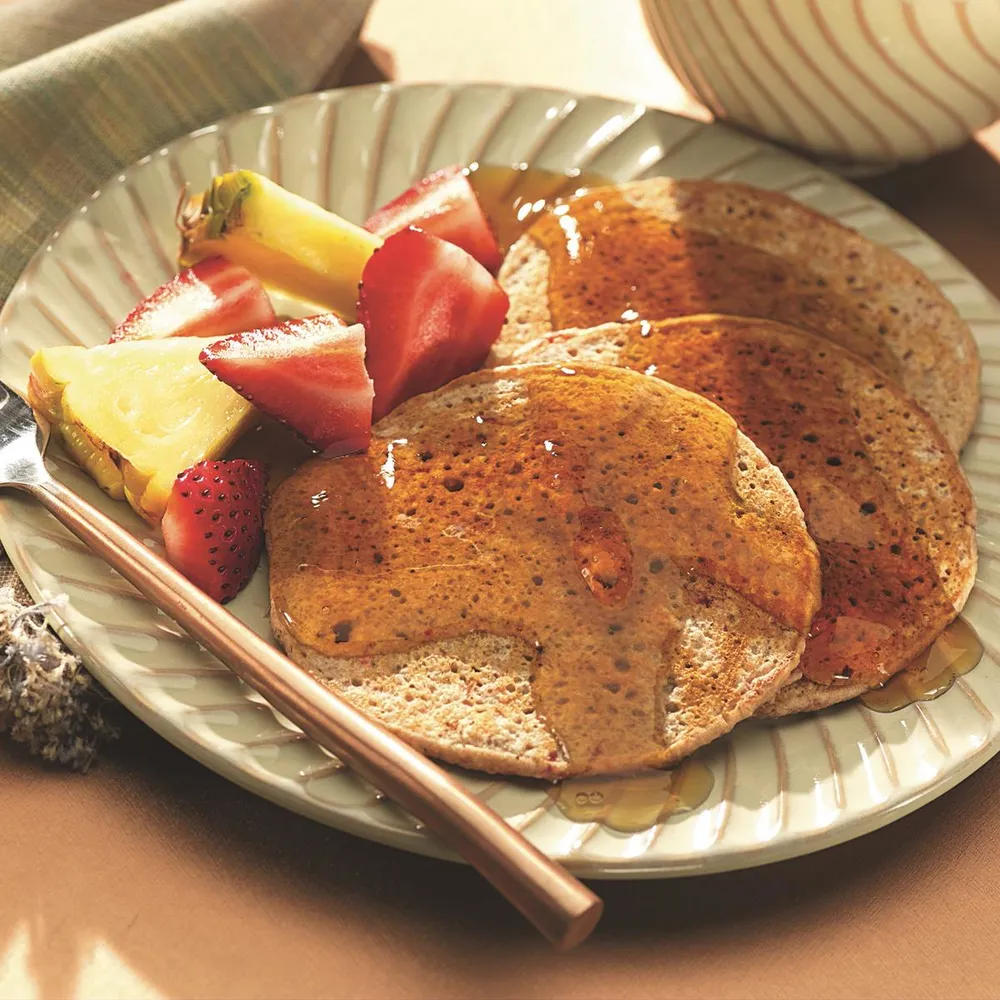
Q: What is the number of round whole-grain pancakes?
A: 3